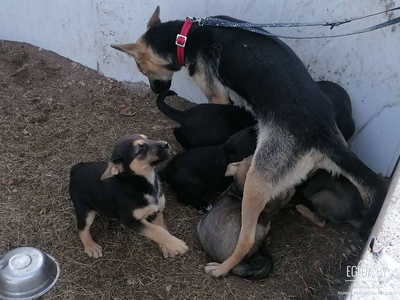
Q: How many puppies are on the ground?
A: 6